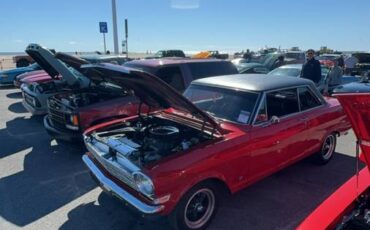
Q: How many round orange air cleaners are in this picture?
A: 0